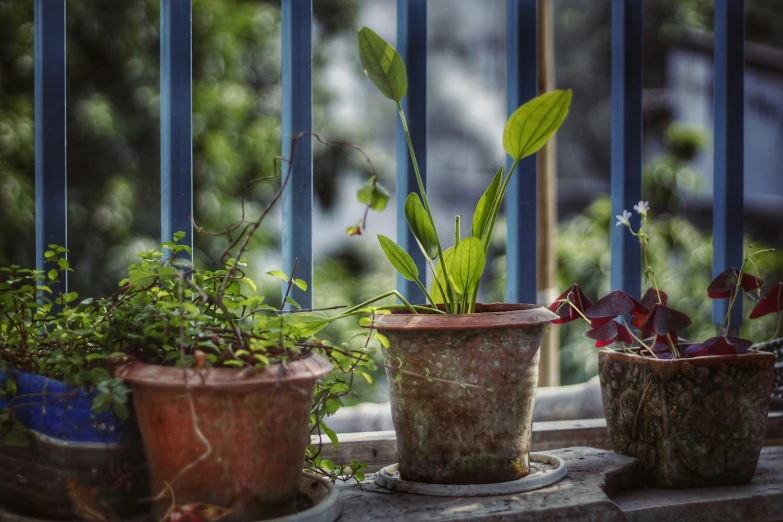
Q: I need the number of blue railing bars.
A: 7